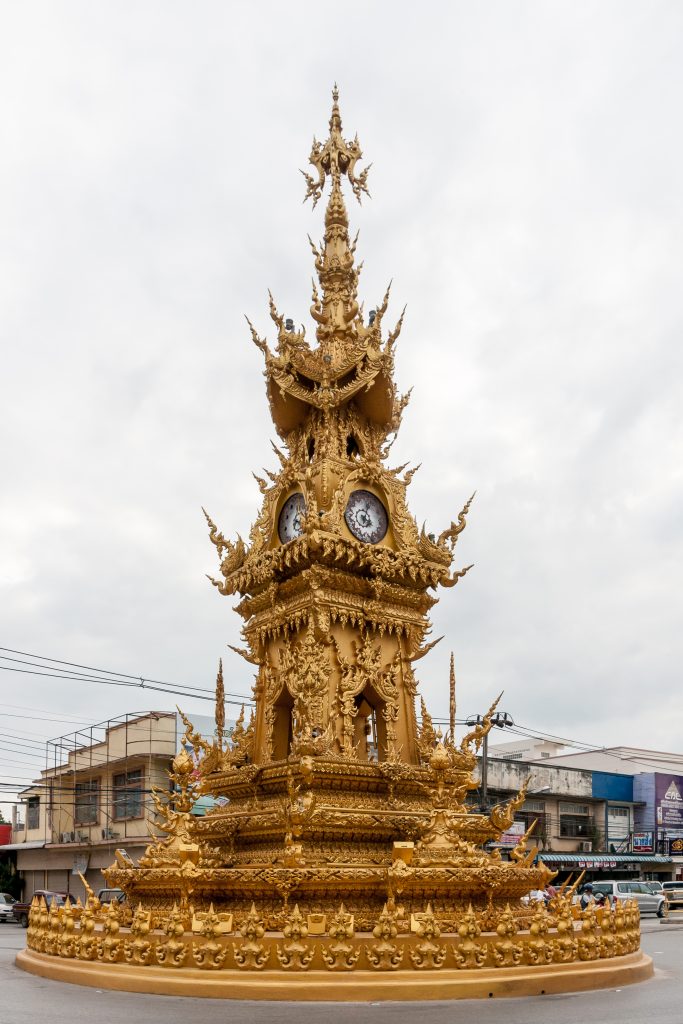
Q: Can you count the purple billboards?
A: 1